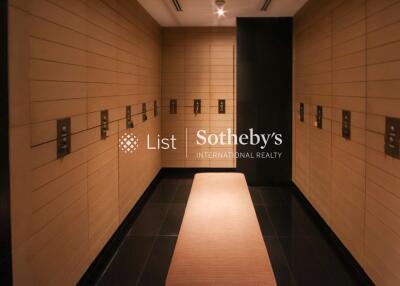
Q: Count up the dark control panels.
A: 12